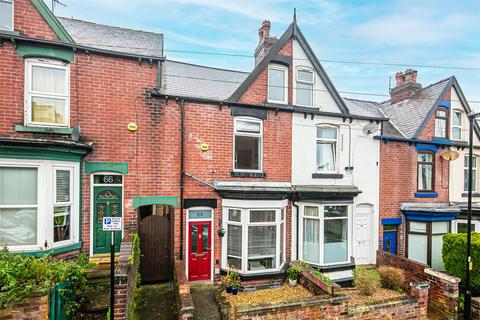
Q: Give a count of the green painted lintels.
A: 3